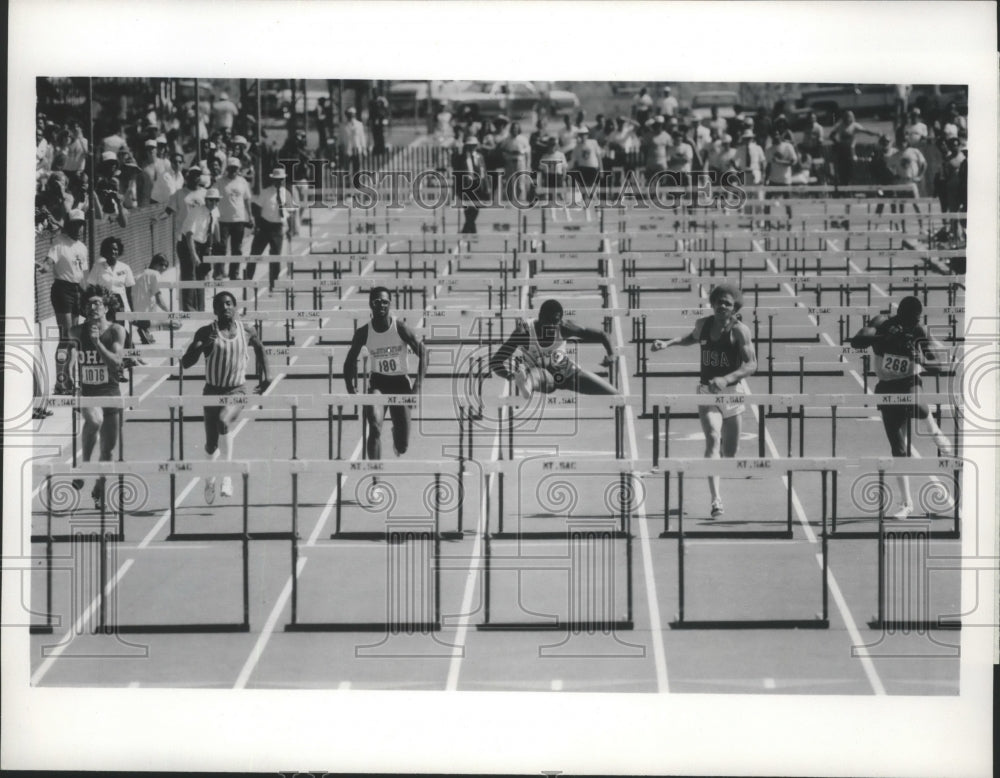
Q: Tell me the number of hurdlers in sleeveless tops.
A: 6